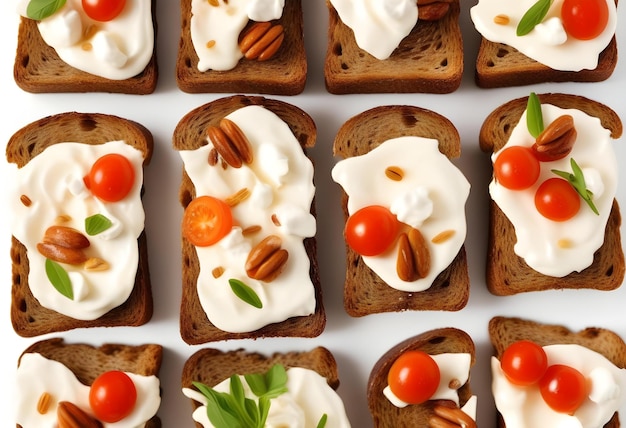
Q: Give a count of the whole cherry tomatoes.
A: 10